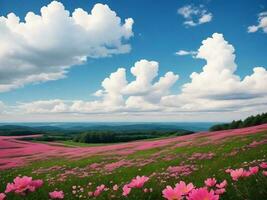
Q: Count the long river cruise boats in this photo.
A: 0